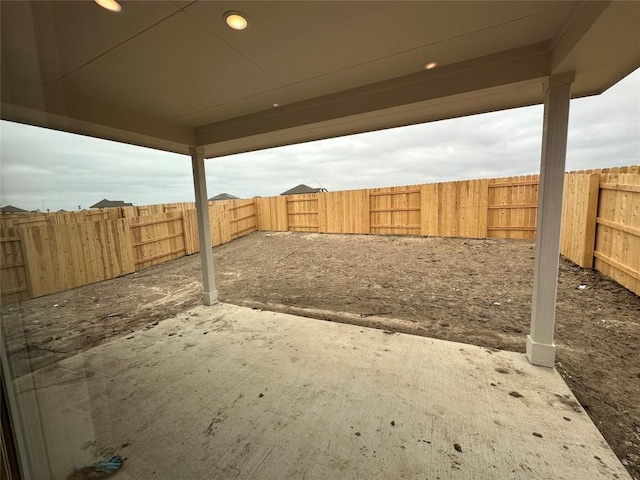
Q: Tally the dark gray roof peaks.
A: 4